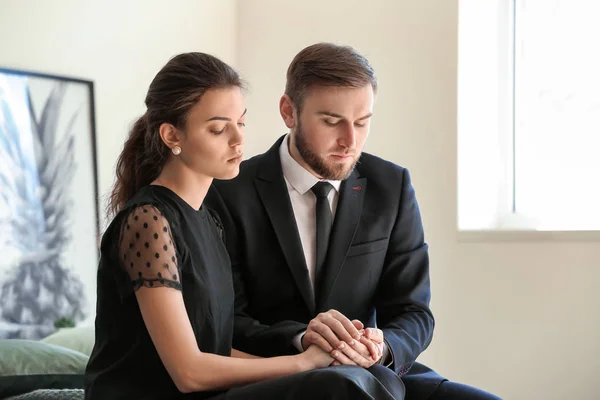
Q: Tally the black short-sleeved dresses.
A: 1